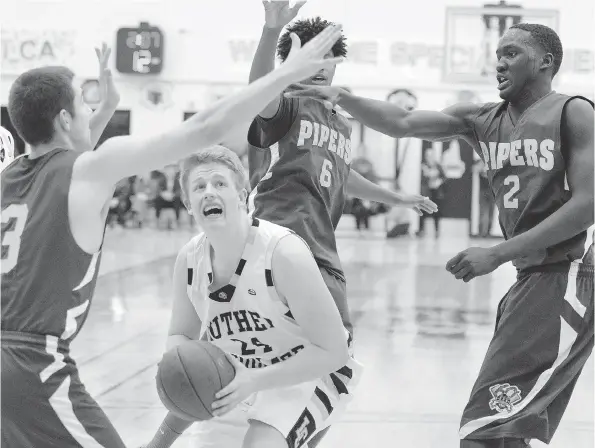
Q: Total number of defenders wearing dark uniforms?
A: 3